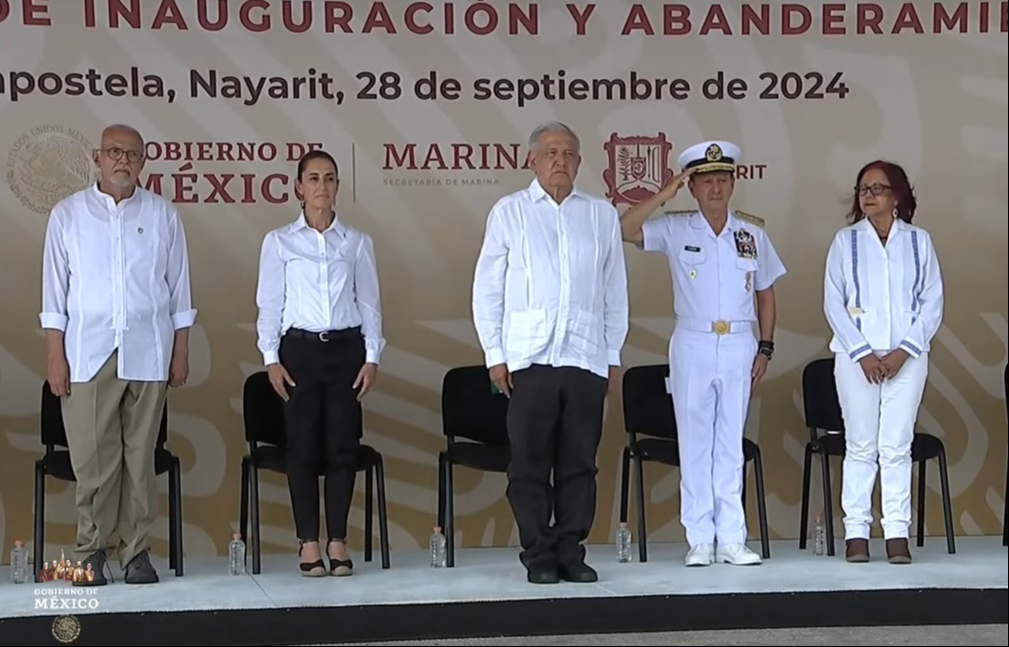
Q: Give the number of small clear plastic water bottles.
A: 5